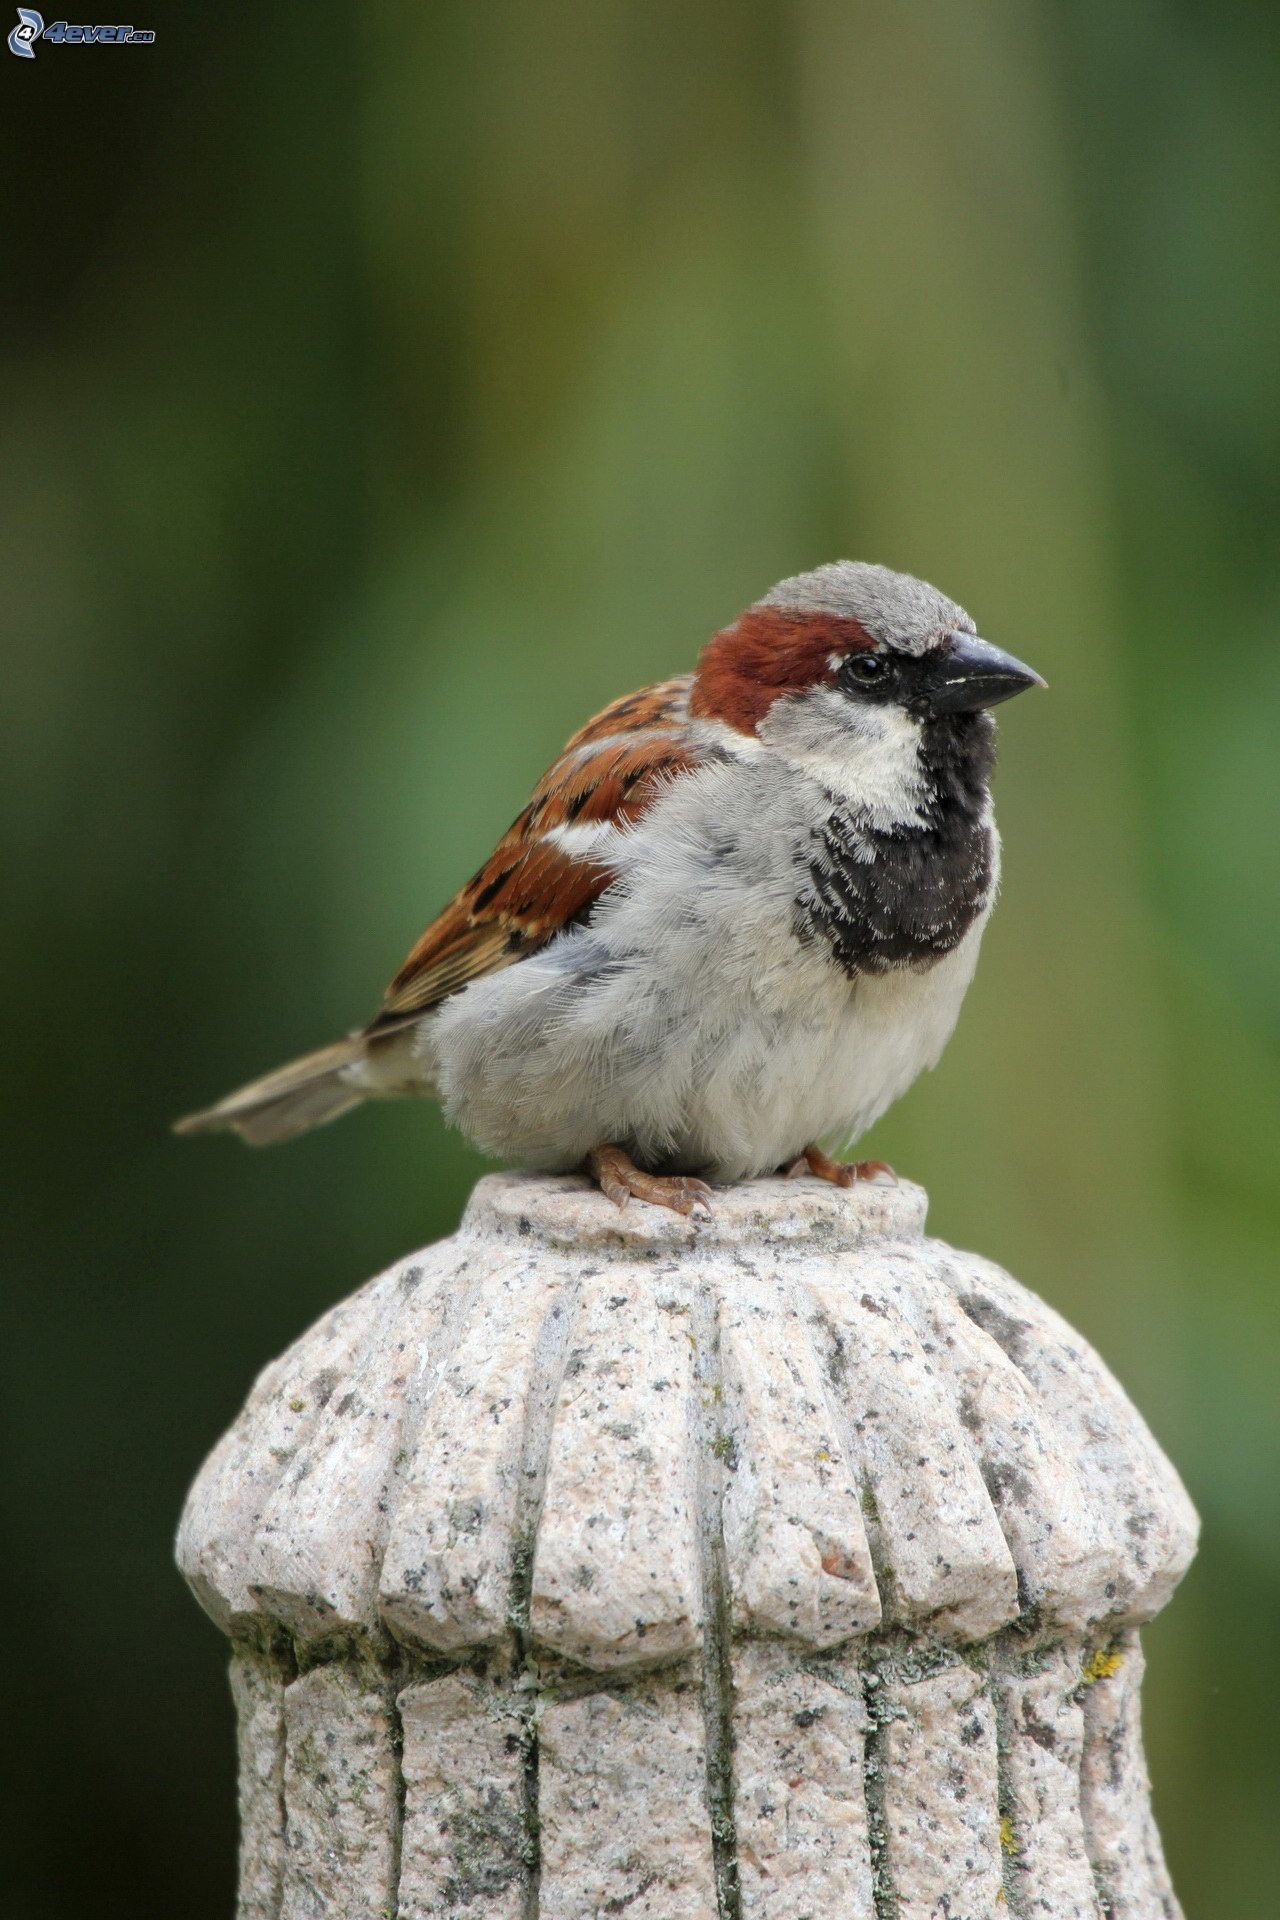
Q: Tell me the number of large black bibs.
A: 1